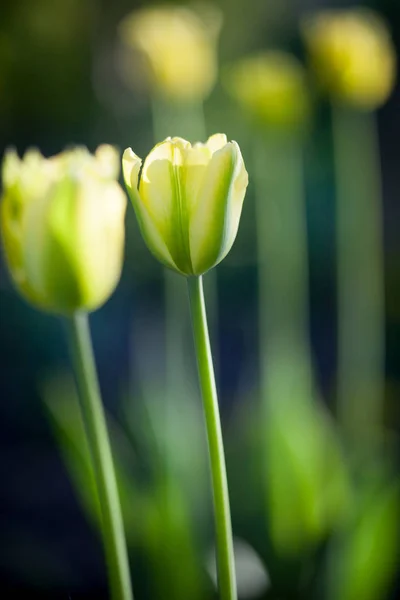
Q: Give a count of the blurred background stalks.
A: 3